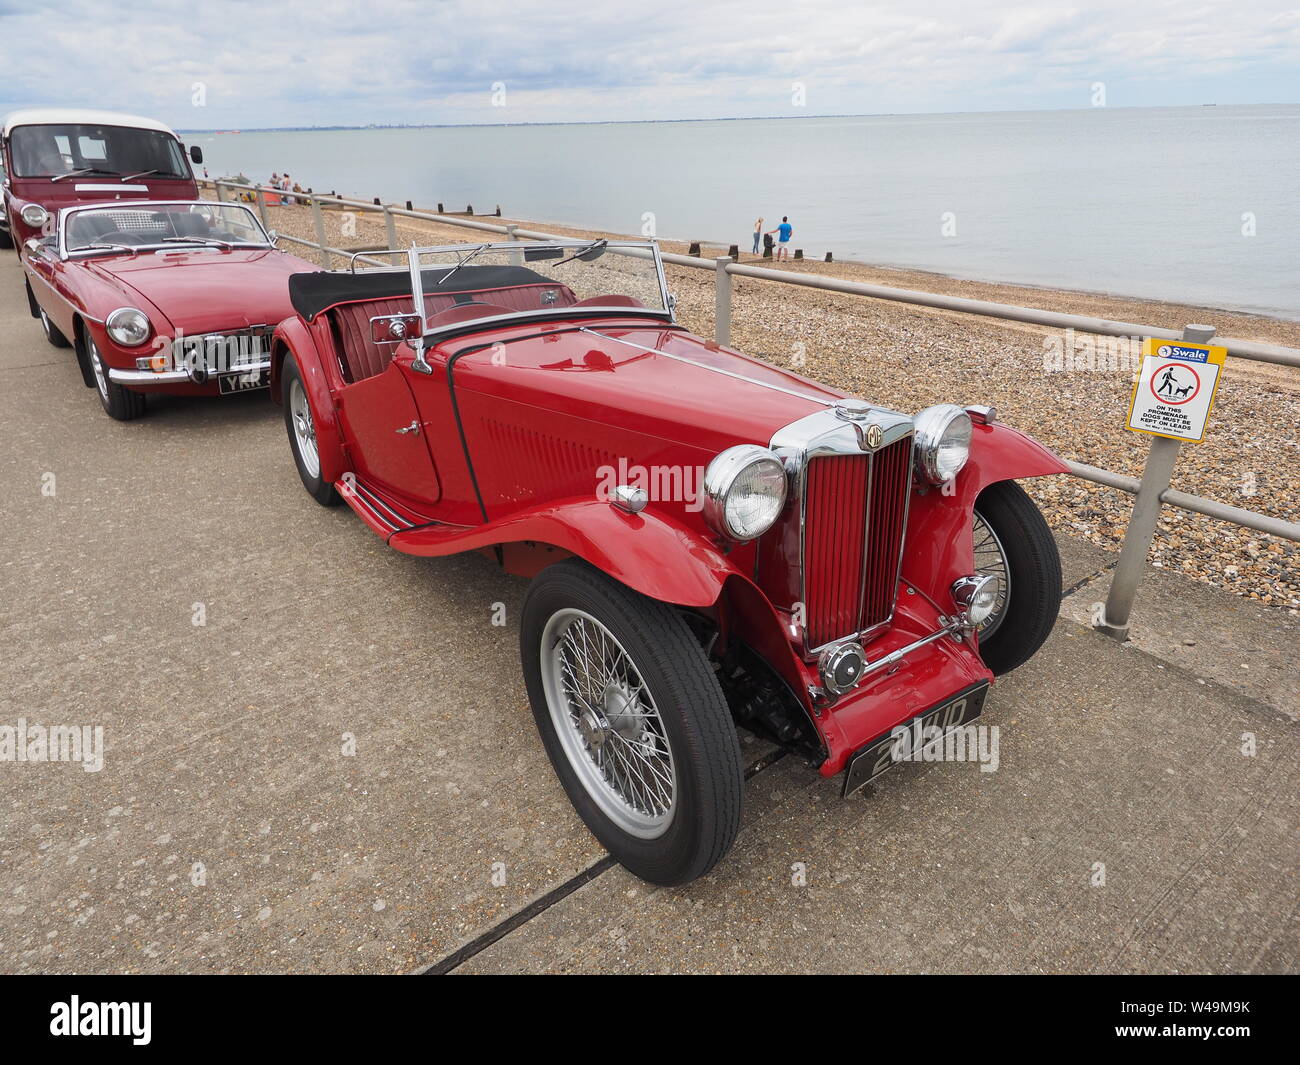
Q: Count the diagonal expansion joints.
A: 1